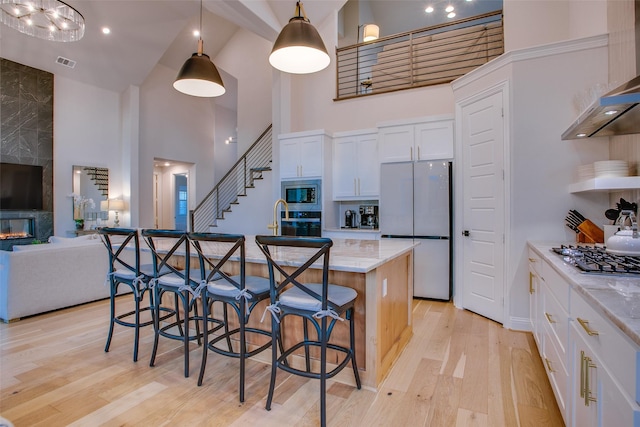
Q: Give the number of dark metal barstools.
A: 4